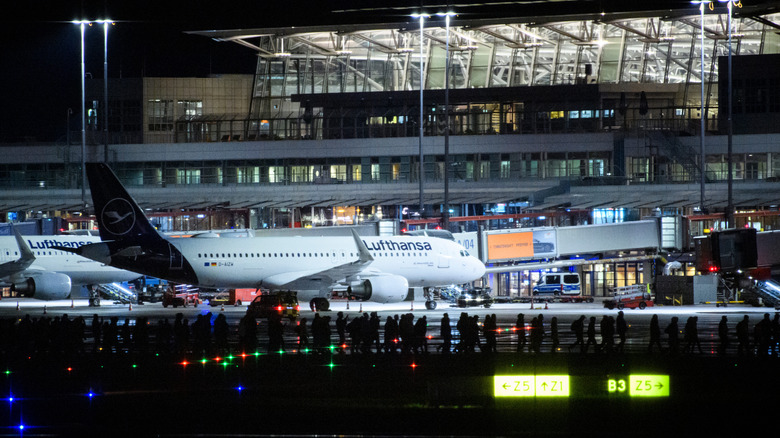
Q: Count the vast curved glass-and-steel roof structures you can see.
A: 1